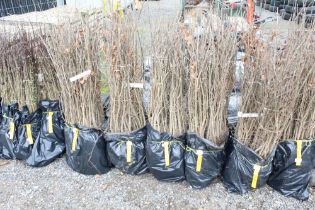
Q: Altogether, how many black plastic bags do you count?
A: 9